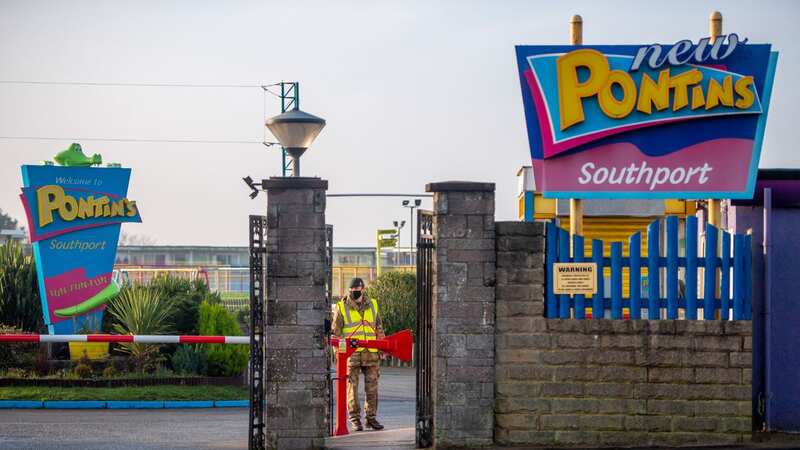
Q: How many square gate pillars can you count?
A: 2